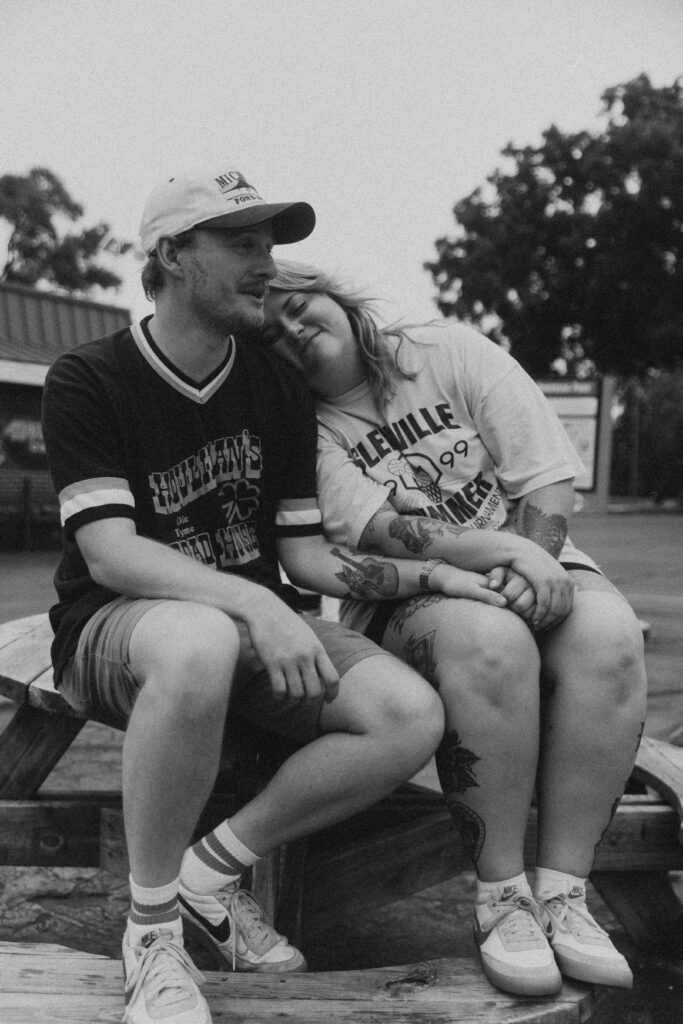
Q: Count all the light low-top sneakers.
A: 4